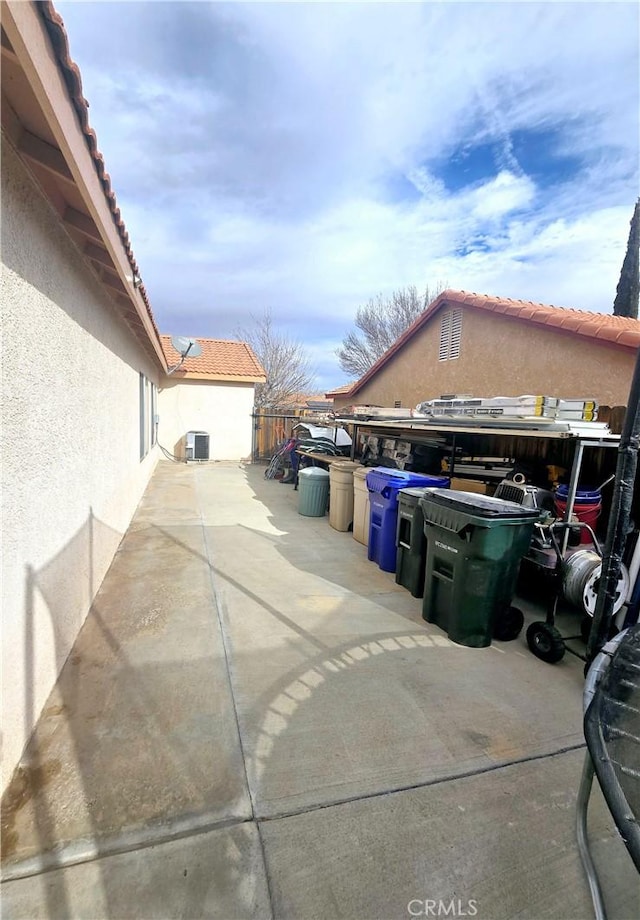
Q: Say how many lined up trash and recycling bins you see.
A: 6